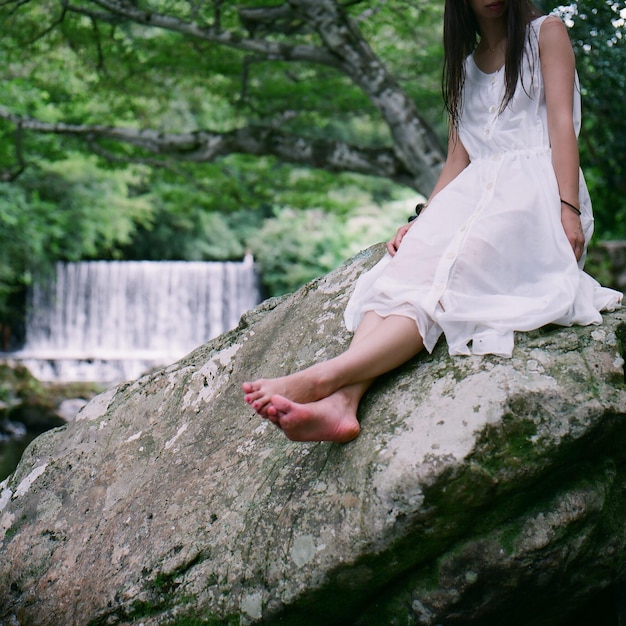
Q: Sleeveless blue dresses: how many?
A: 0